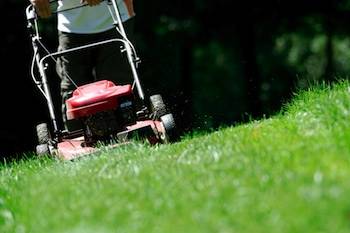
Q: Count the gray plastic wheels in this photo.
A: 4